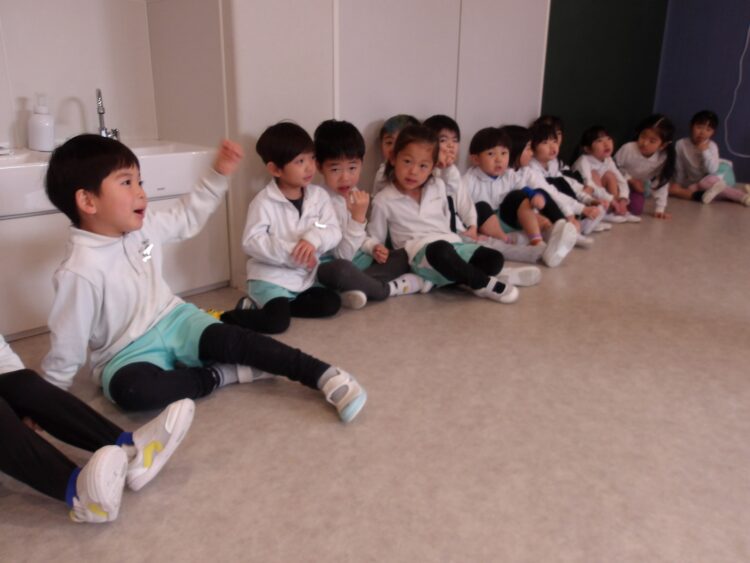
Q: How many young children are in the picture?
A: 14